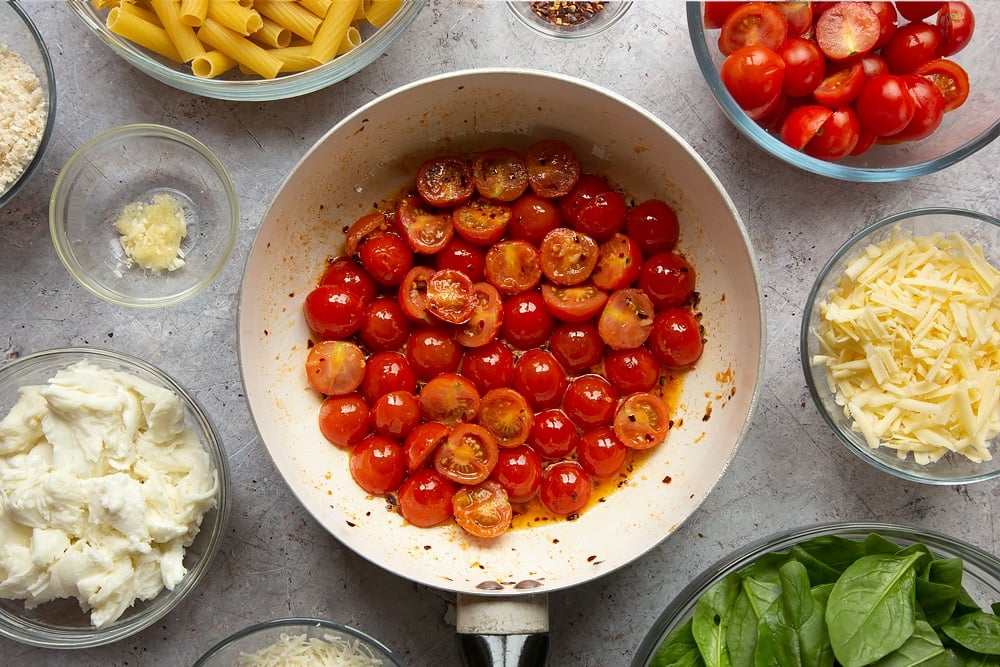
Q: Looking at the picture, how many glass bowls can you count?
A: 9